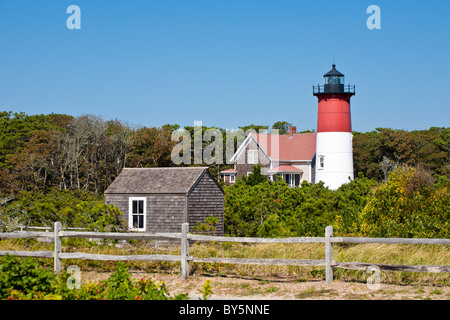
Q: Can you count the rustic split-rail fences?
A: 1